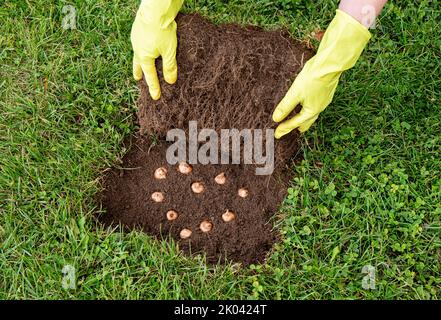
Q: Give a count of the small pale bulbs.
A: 10